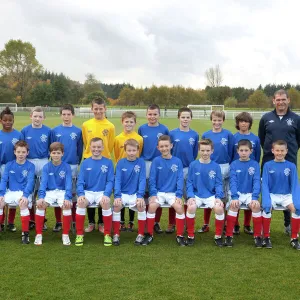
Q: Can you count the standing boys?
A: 9